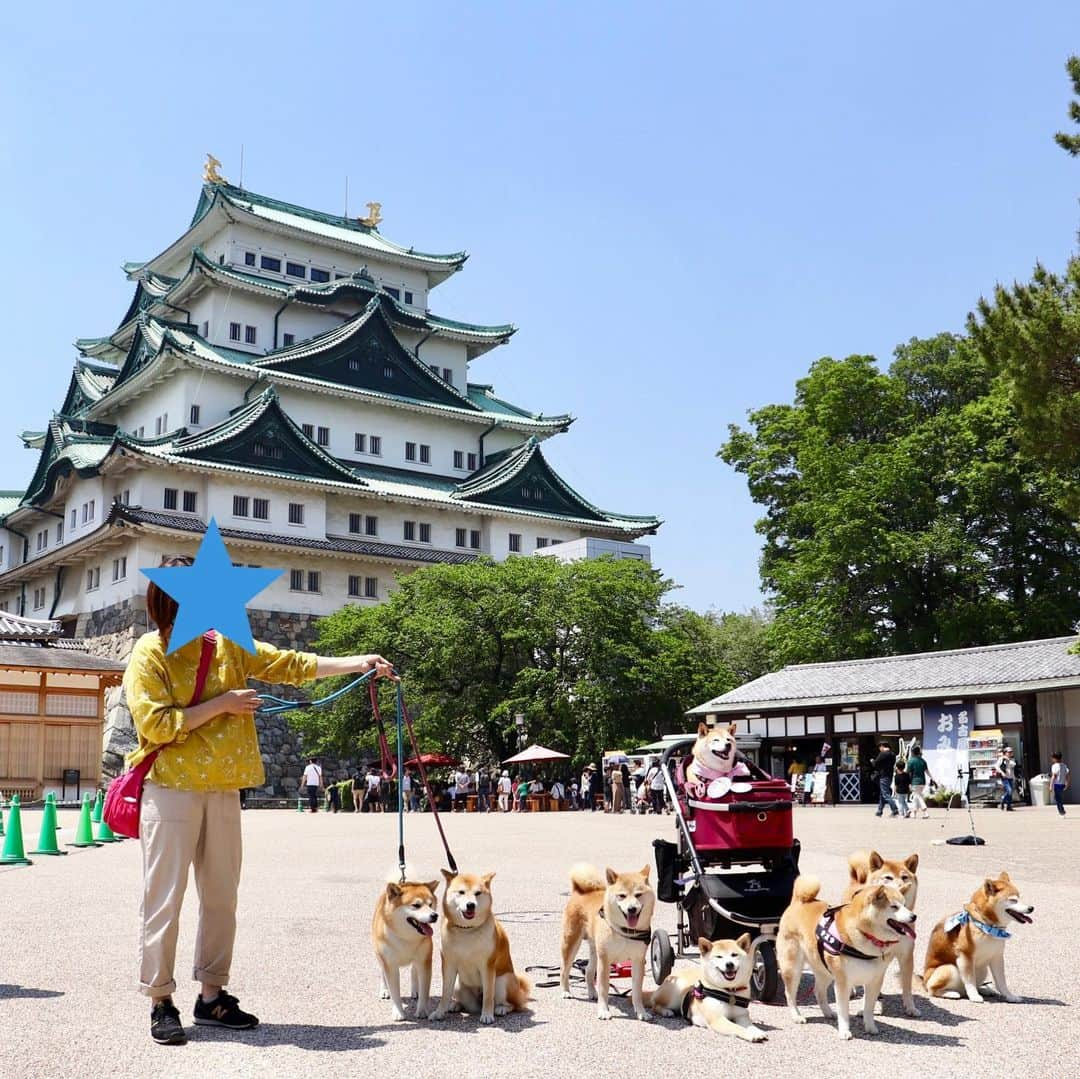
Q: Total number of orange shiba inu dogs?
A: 8